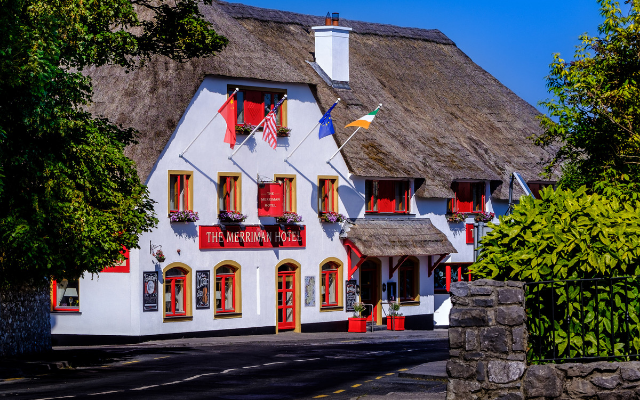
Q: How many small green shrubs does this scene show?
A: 2